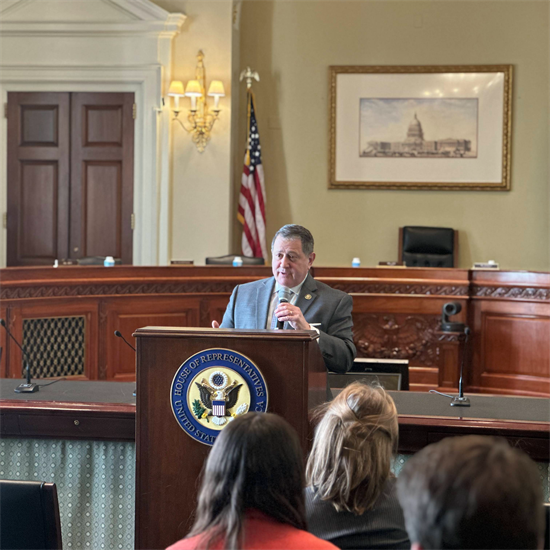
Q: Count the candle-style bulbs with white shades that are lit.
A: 3